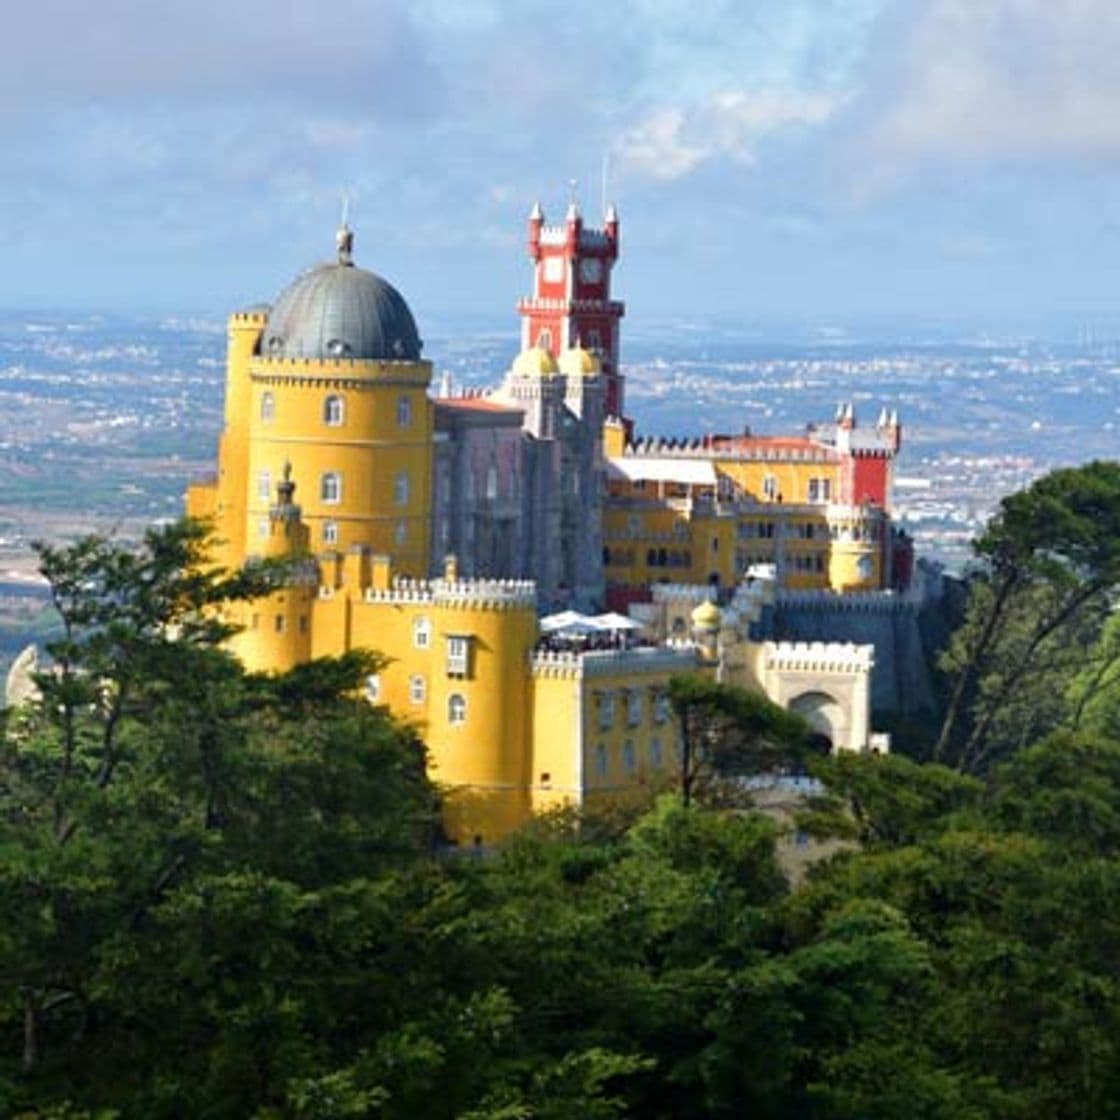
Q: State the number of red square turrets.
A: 2